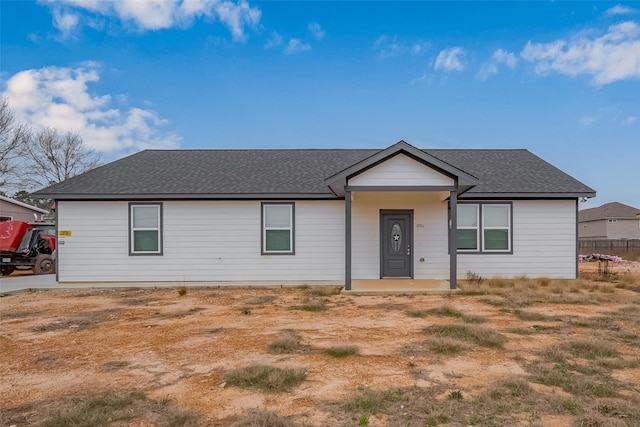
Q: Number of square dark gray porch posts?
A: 2